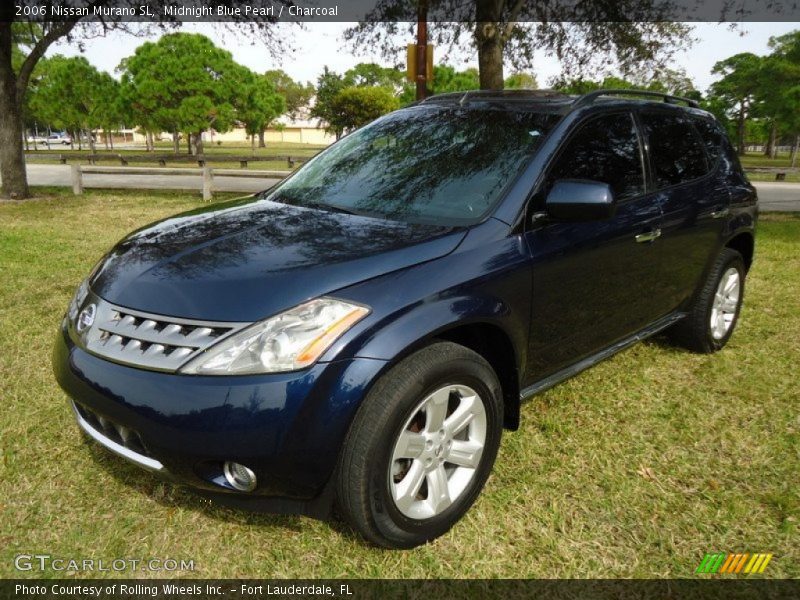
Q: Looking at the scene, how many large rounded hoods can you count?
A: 1